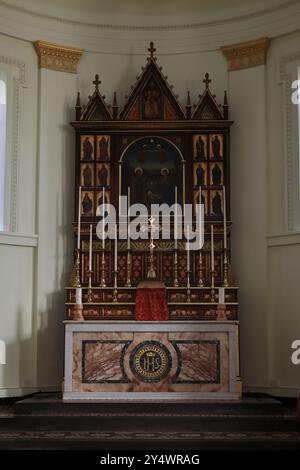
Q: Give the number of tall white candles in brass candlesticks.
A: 10